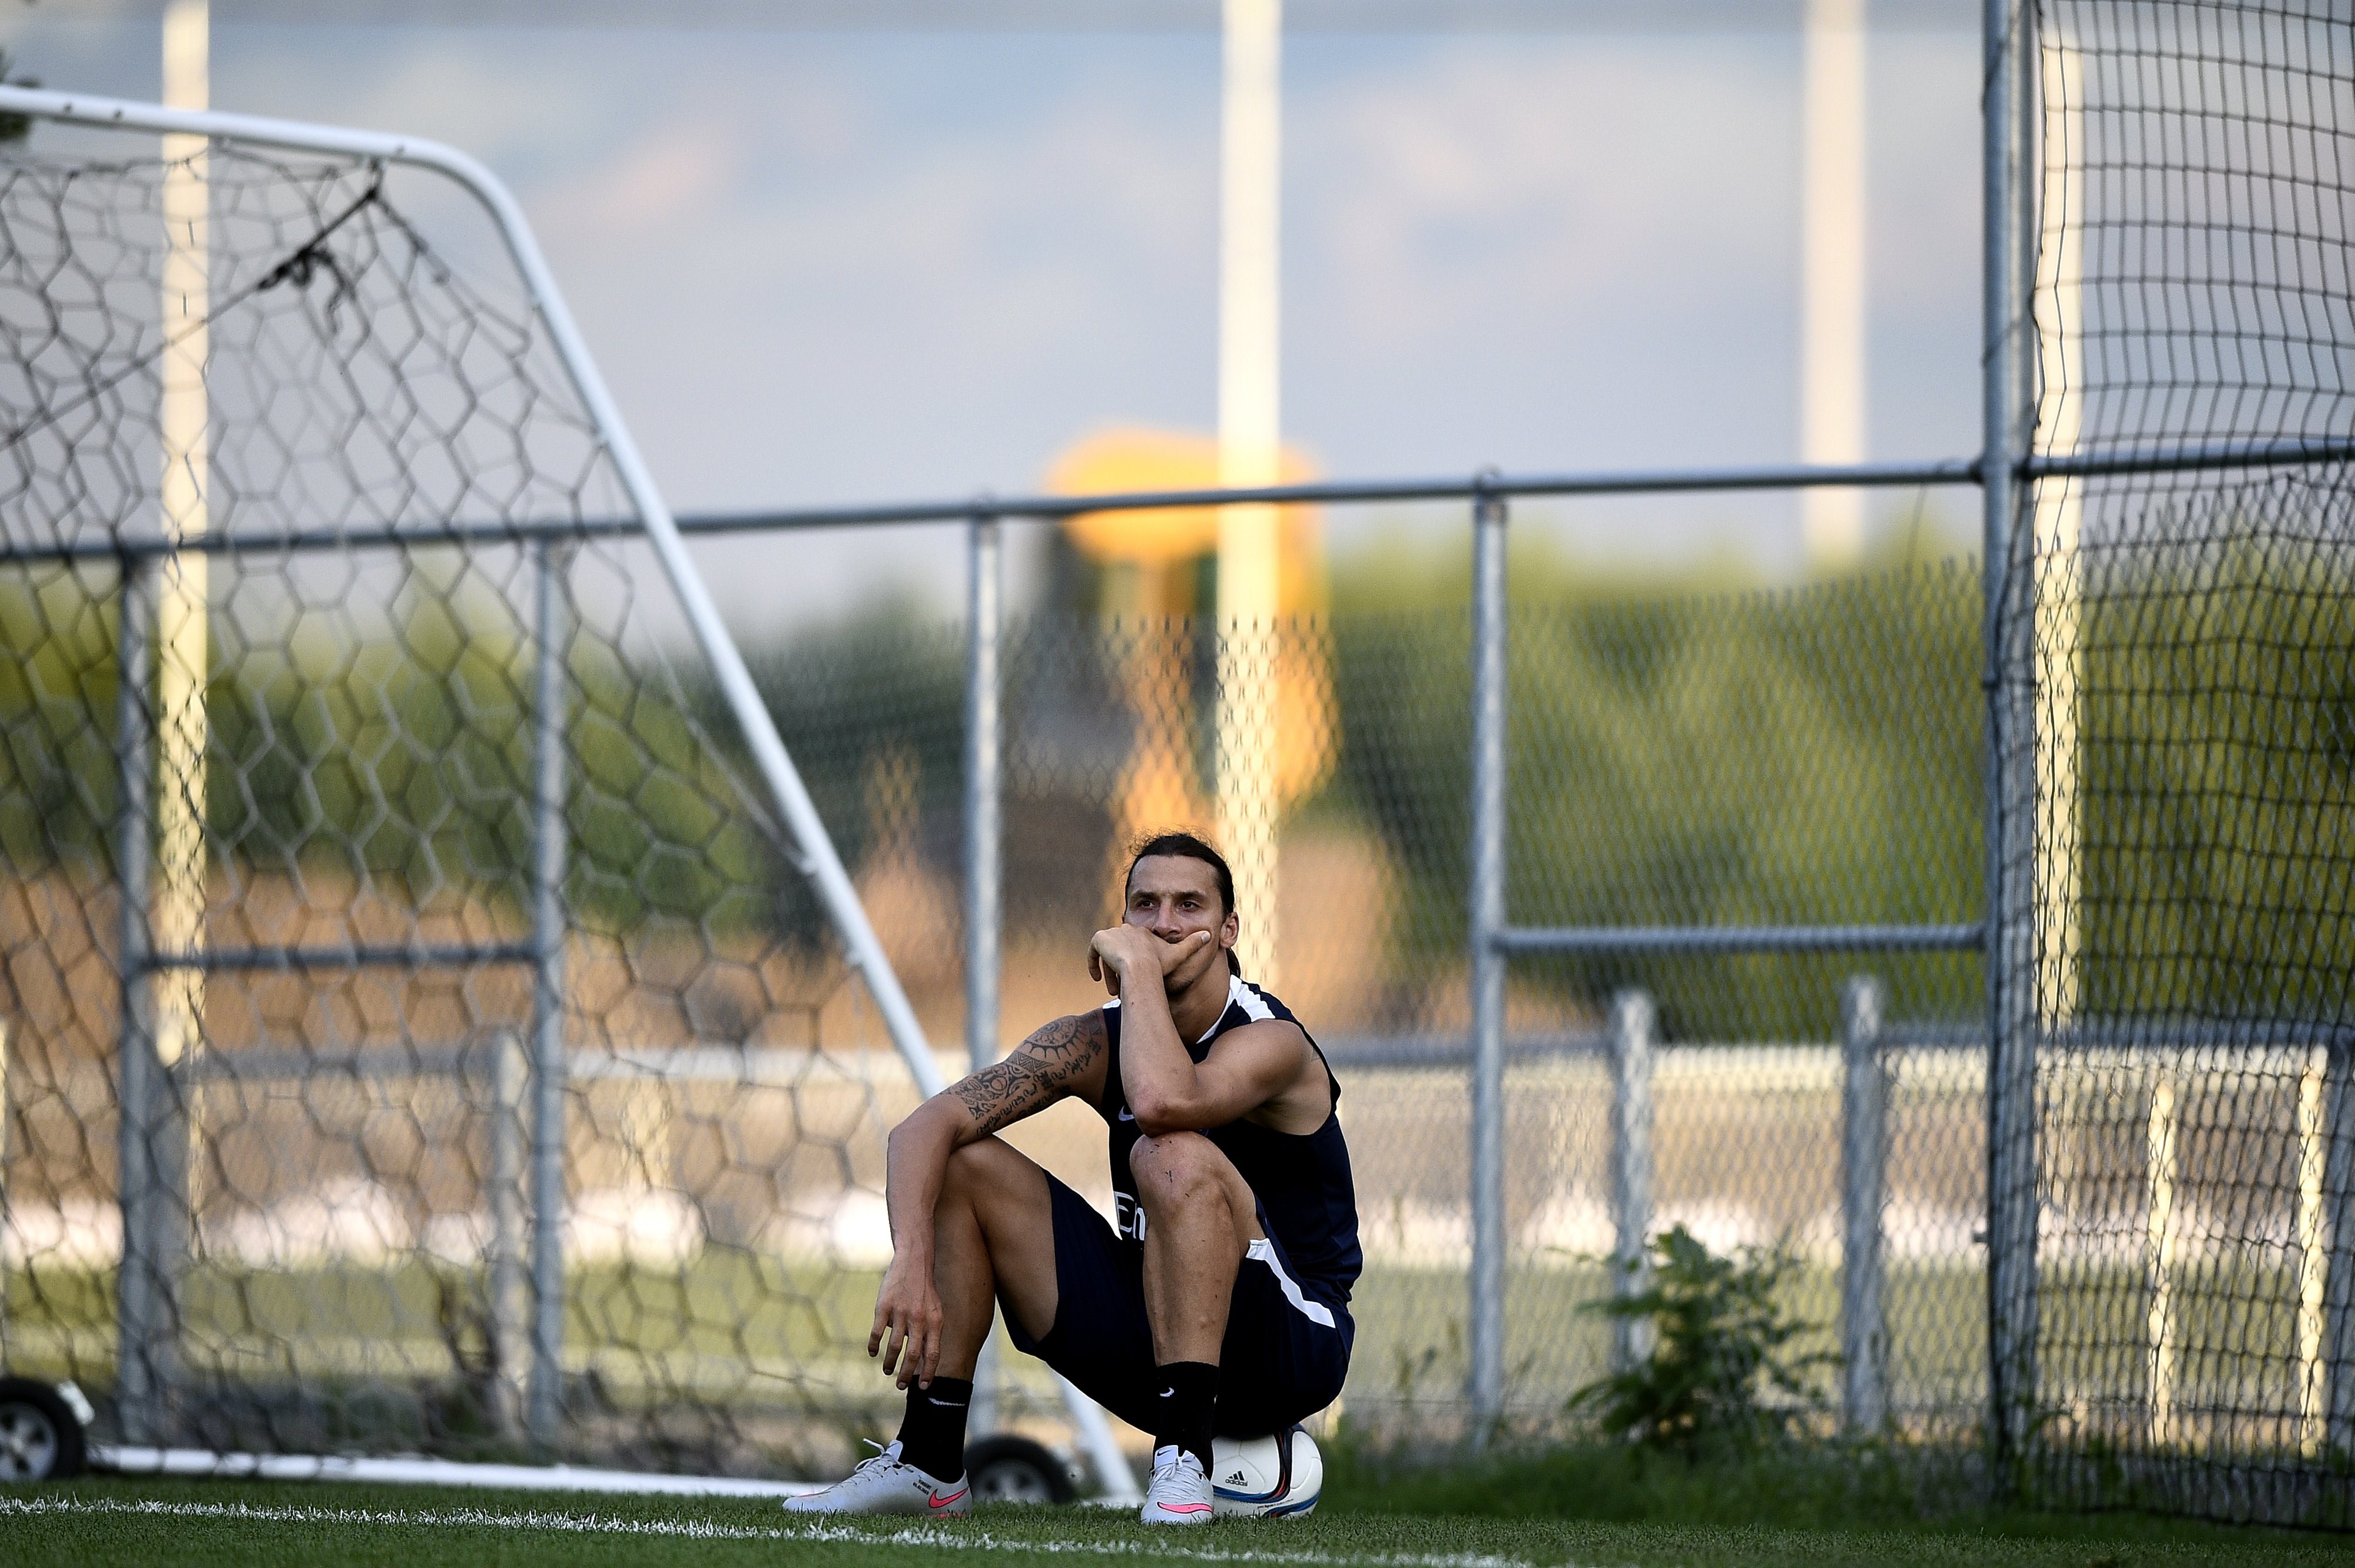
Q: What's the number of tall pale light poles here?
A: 4